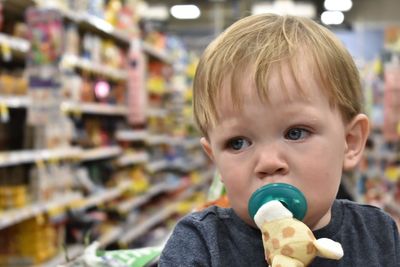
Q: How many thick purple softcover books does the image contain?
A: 0